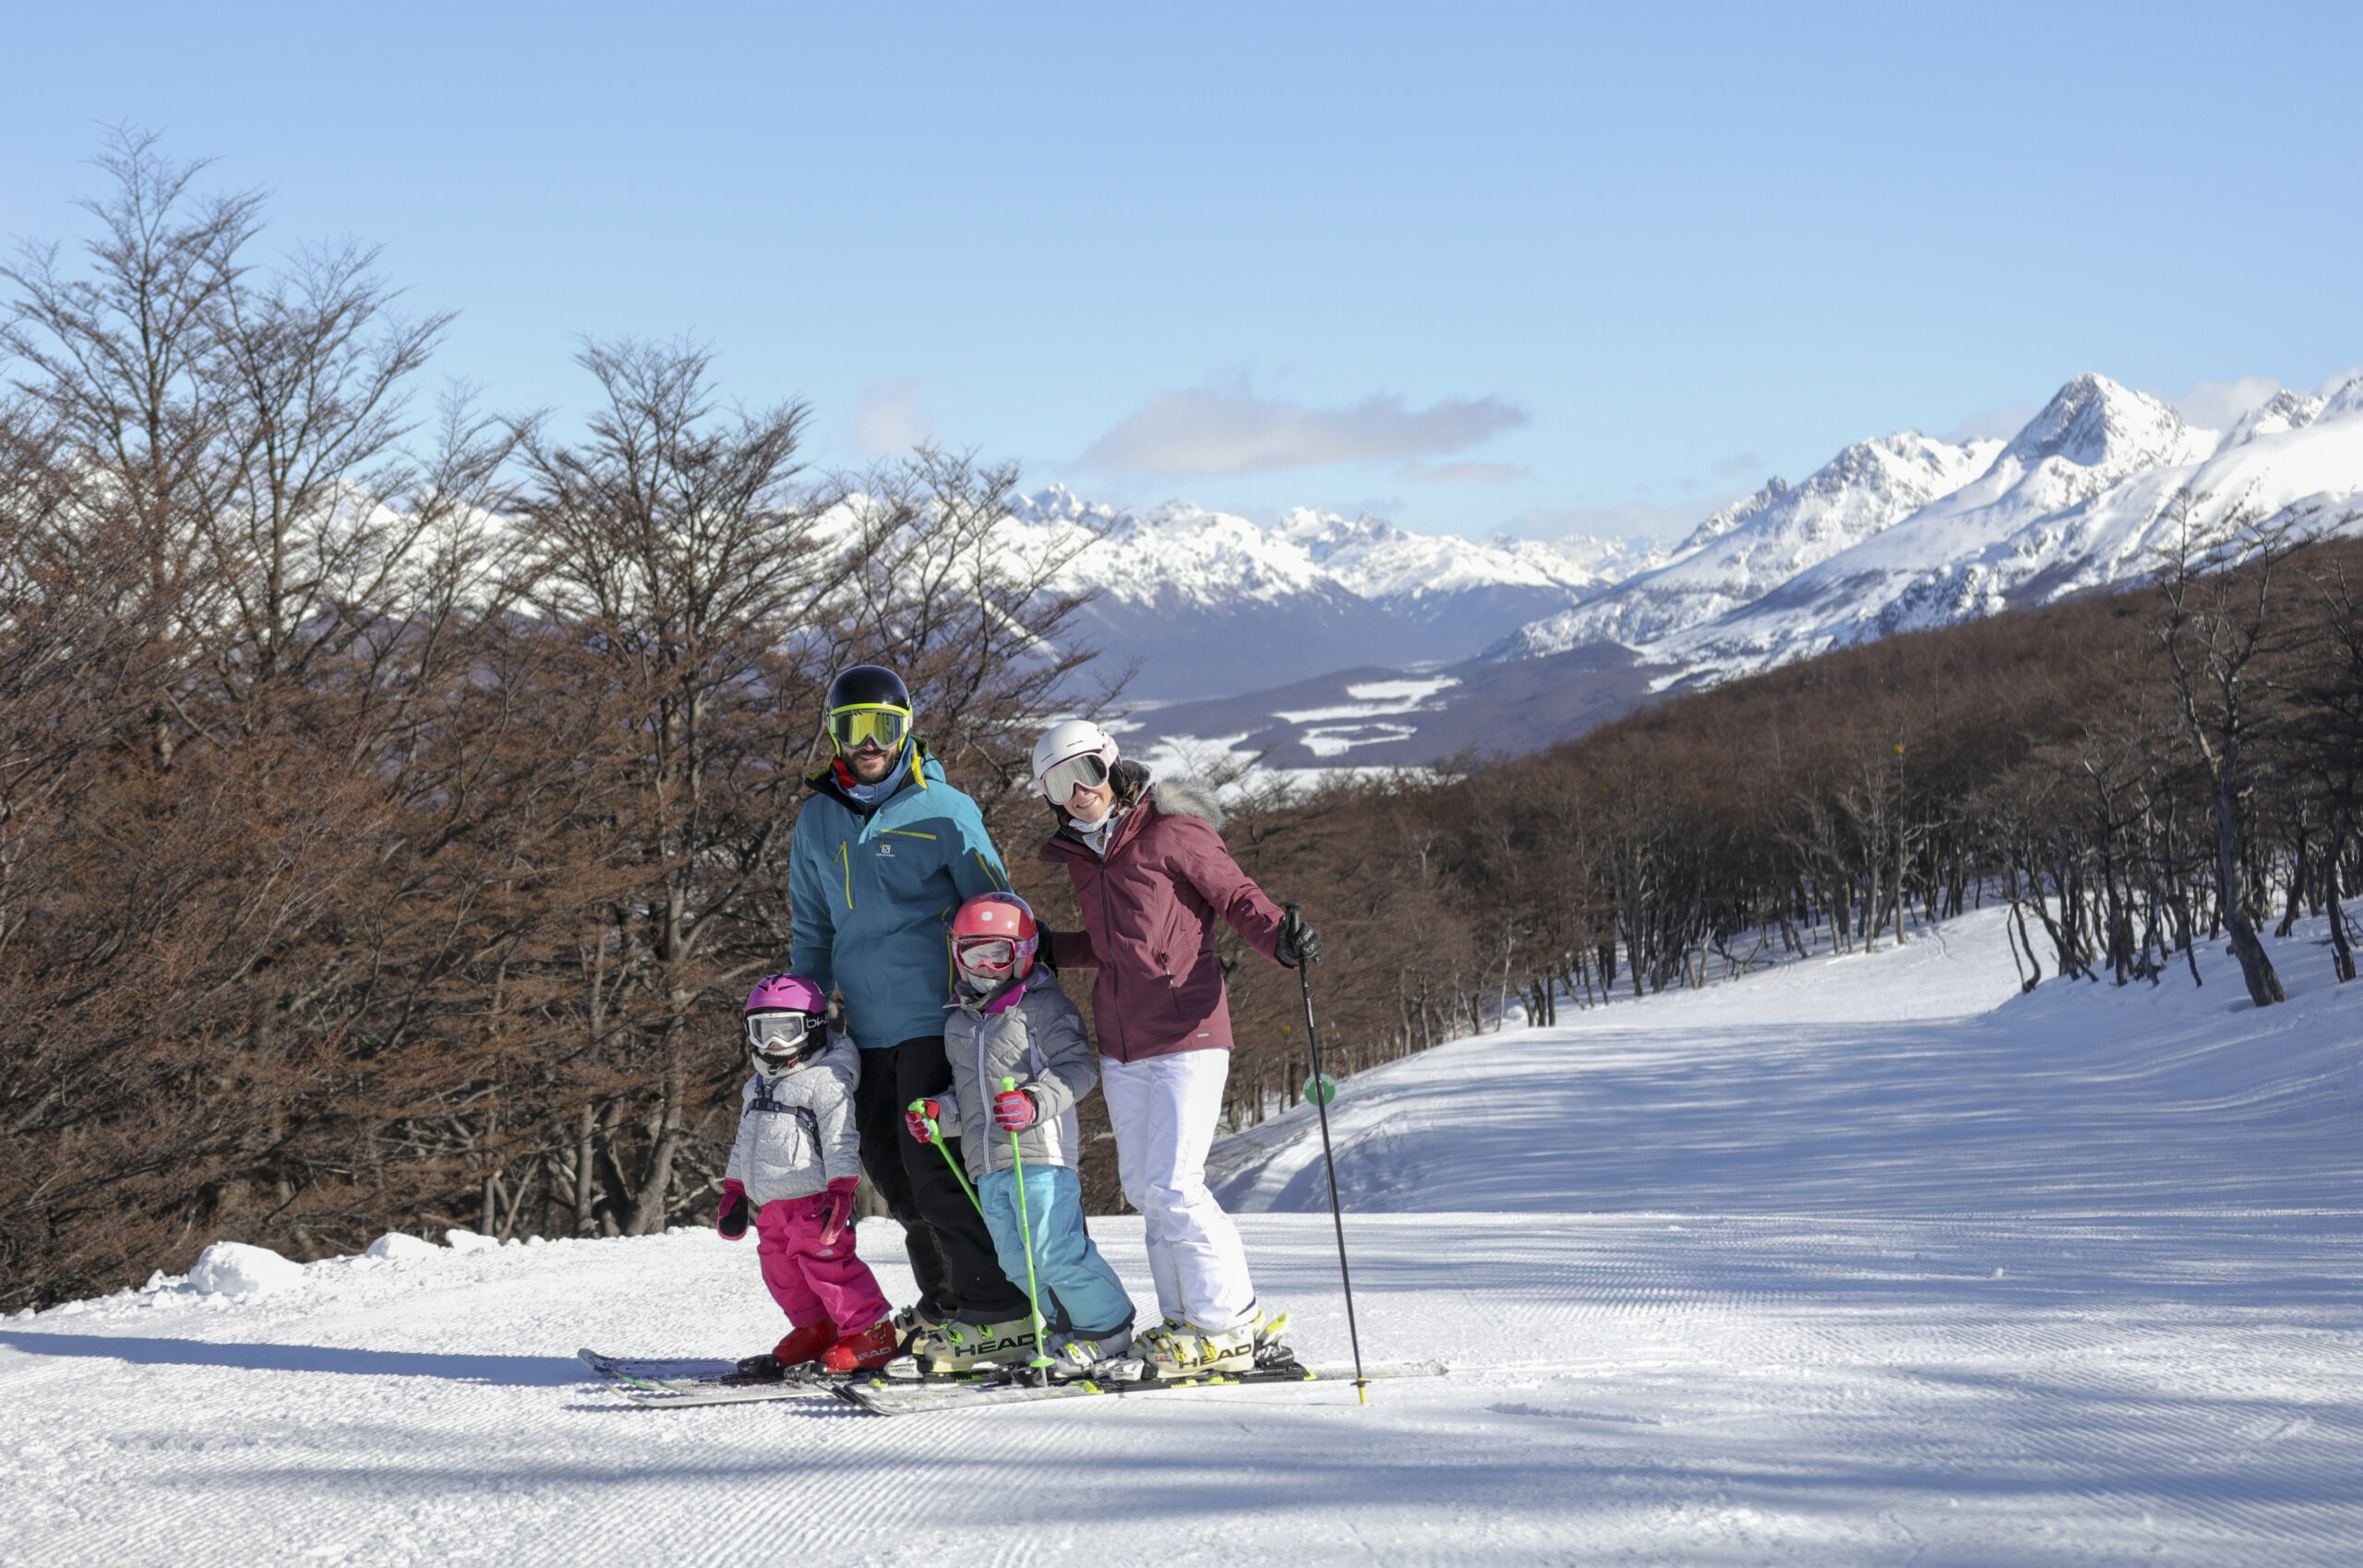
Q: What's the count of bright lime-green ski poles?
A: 2